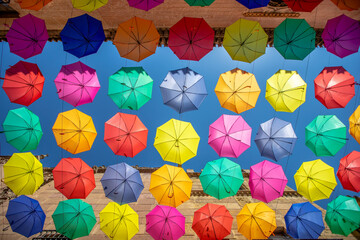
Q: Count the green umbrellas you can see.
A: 8